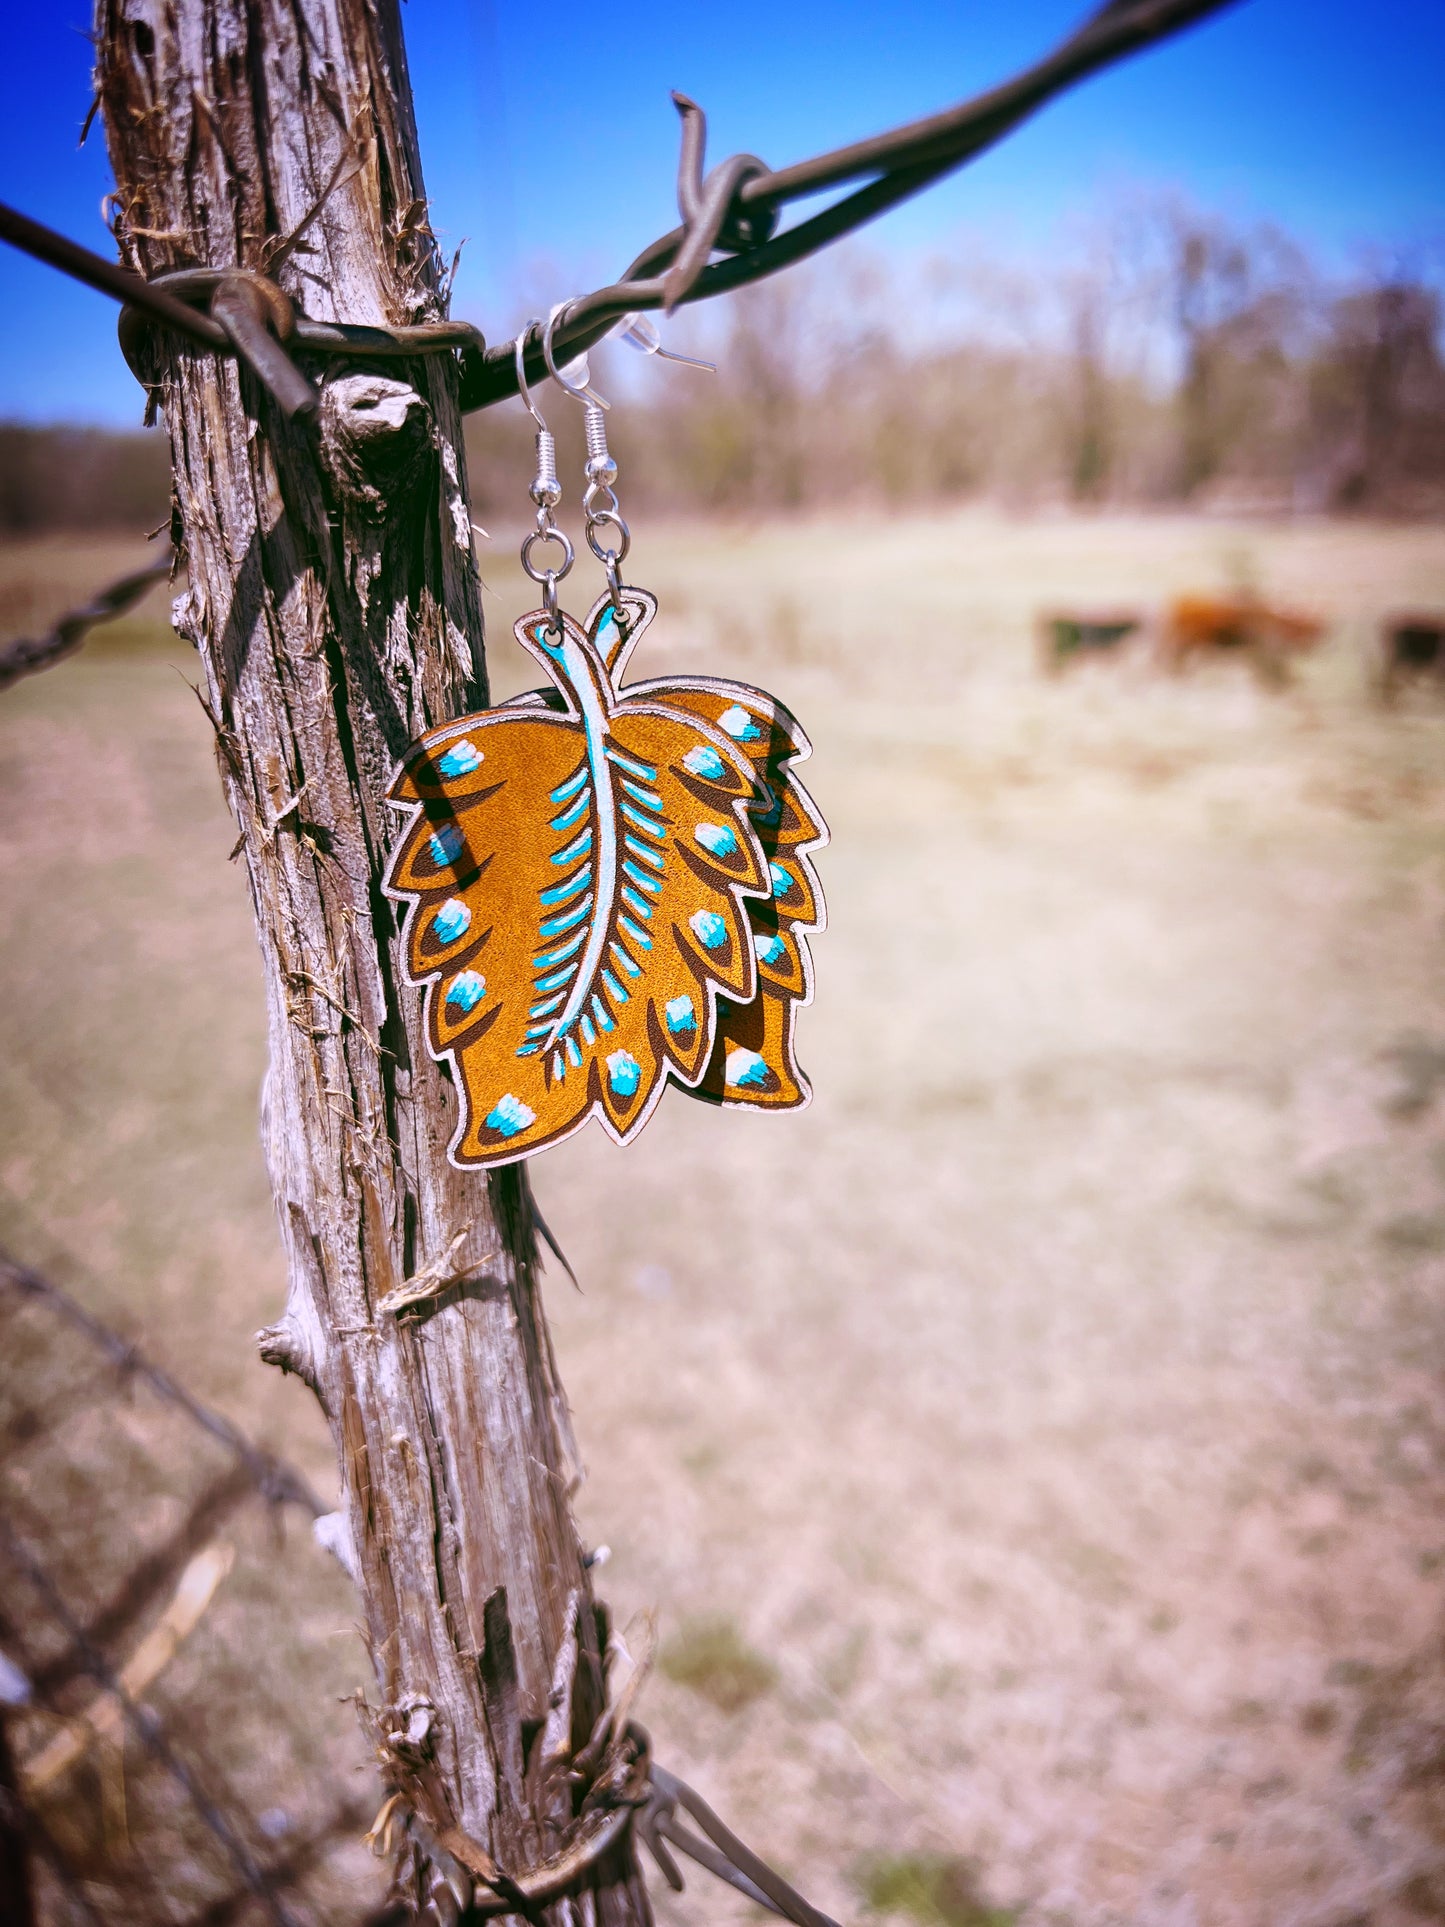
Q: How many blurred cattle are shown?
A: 3